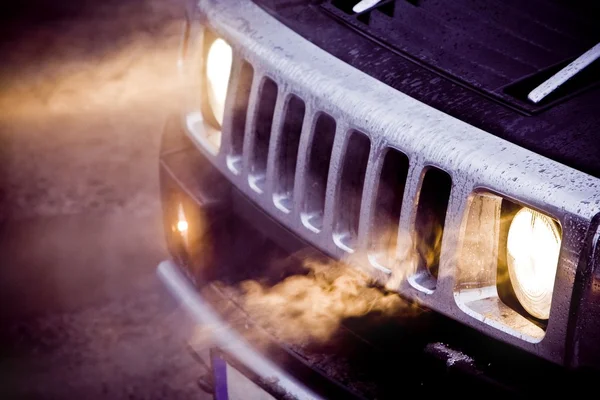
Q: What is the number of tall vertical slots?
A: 7